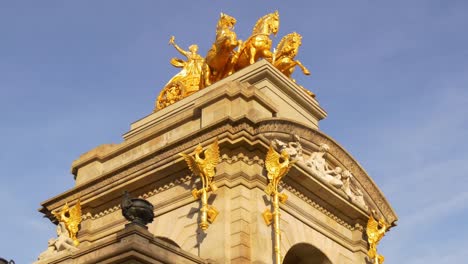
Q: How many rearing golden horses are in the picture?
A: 3